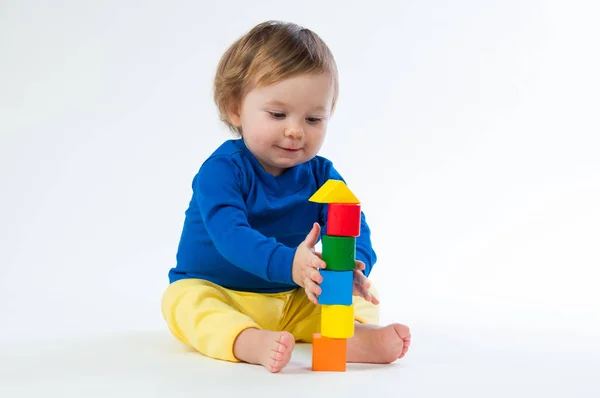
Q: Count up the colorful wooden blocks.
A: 6